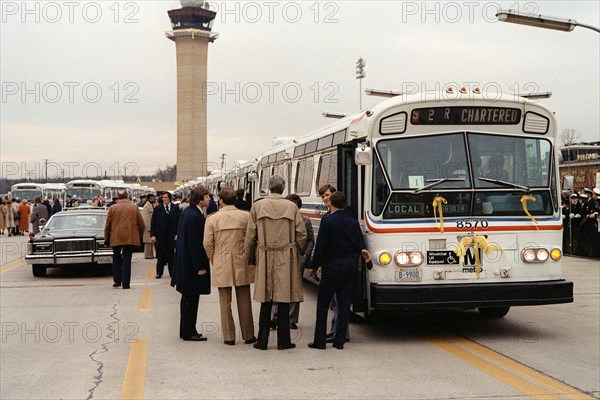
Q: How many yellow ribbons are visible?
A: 3